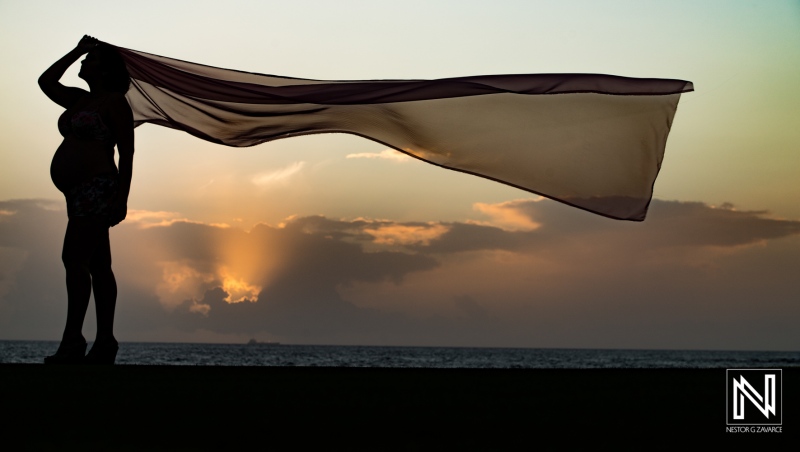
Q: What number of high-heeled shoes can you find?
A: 2